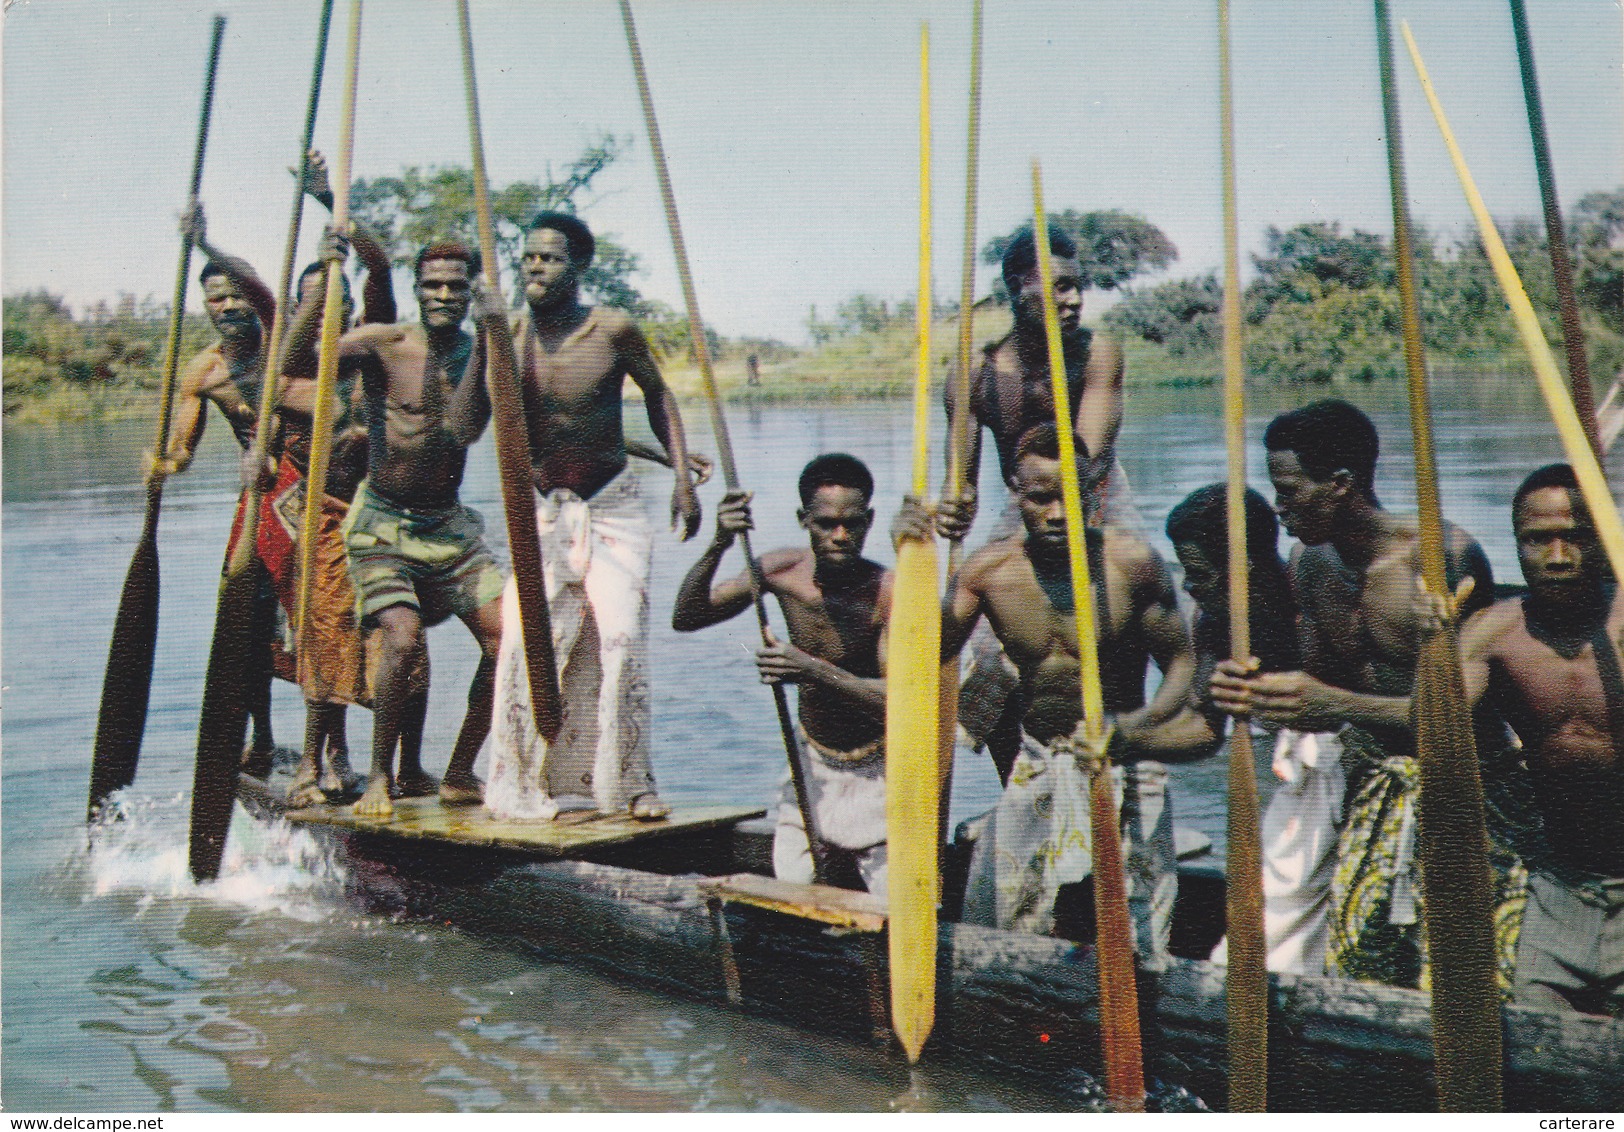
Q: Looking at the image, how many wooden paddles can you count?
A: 12